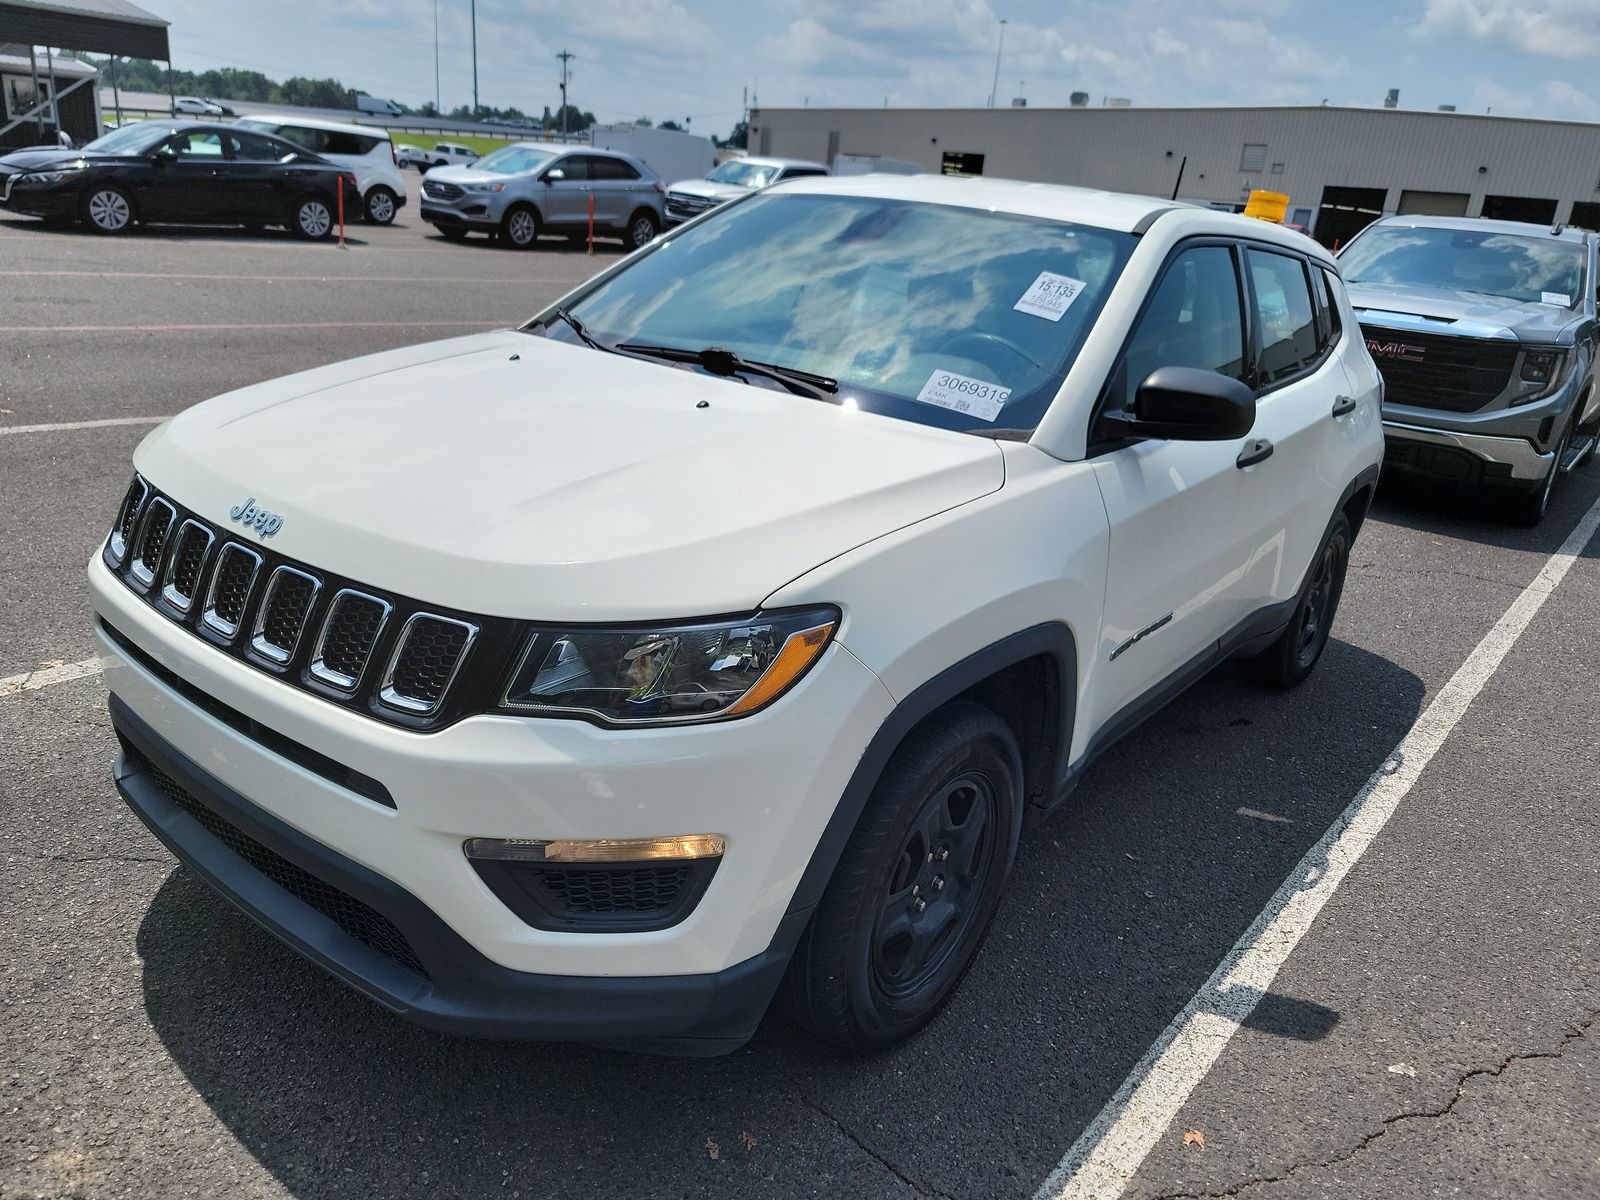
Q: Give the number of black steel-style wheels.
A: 2